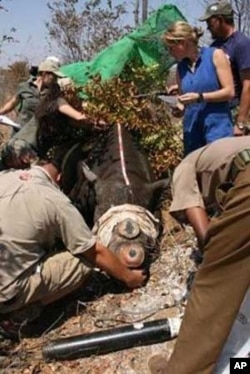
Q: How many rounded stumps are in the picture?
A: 2